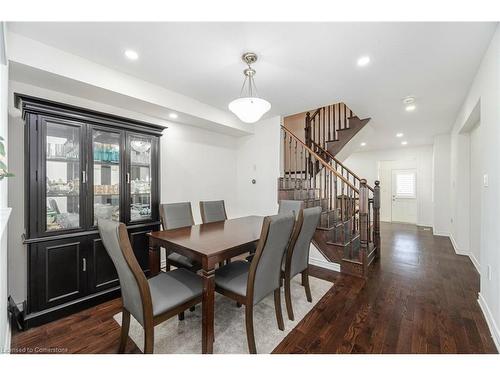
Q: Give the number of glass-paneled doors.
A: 3